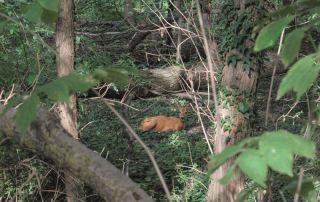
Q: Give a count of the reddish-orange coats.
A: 1